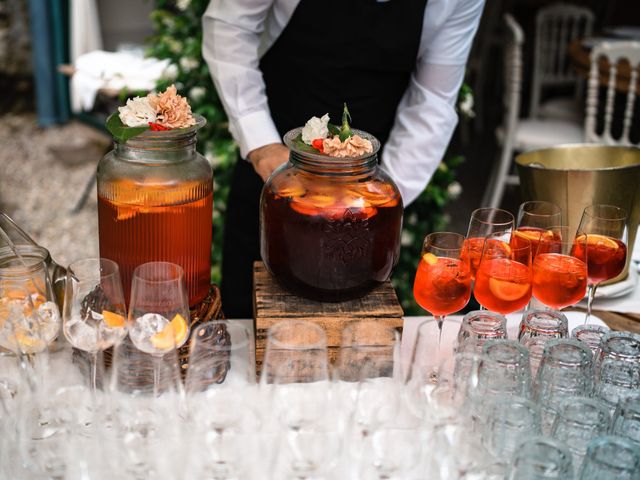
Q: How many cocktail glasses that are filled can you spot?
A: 6